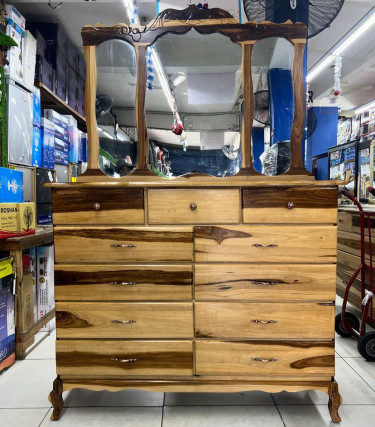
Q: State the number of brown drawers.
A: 11